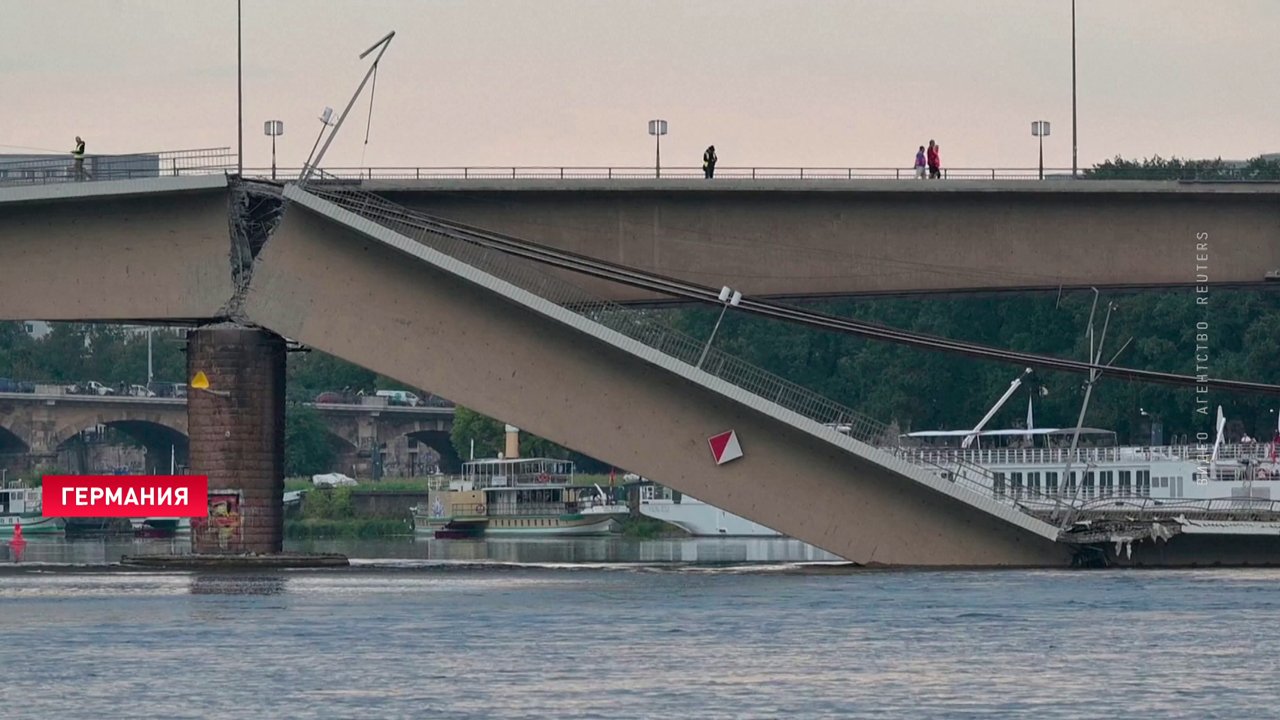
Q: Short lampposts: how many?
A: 5